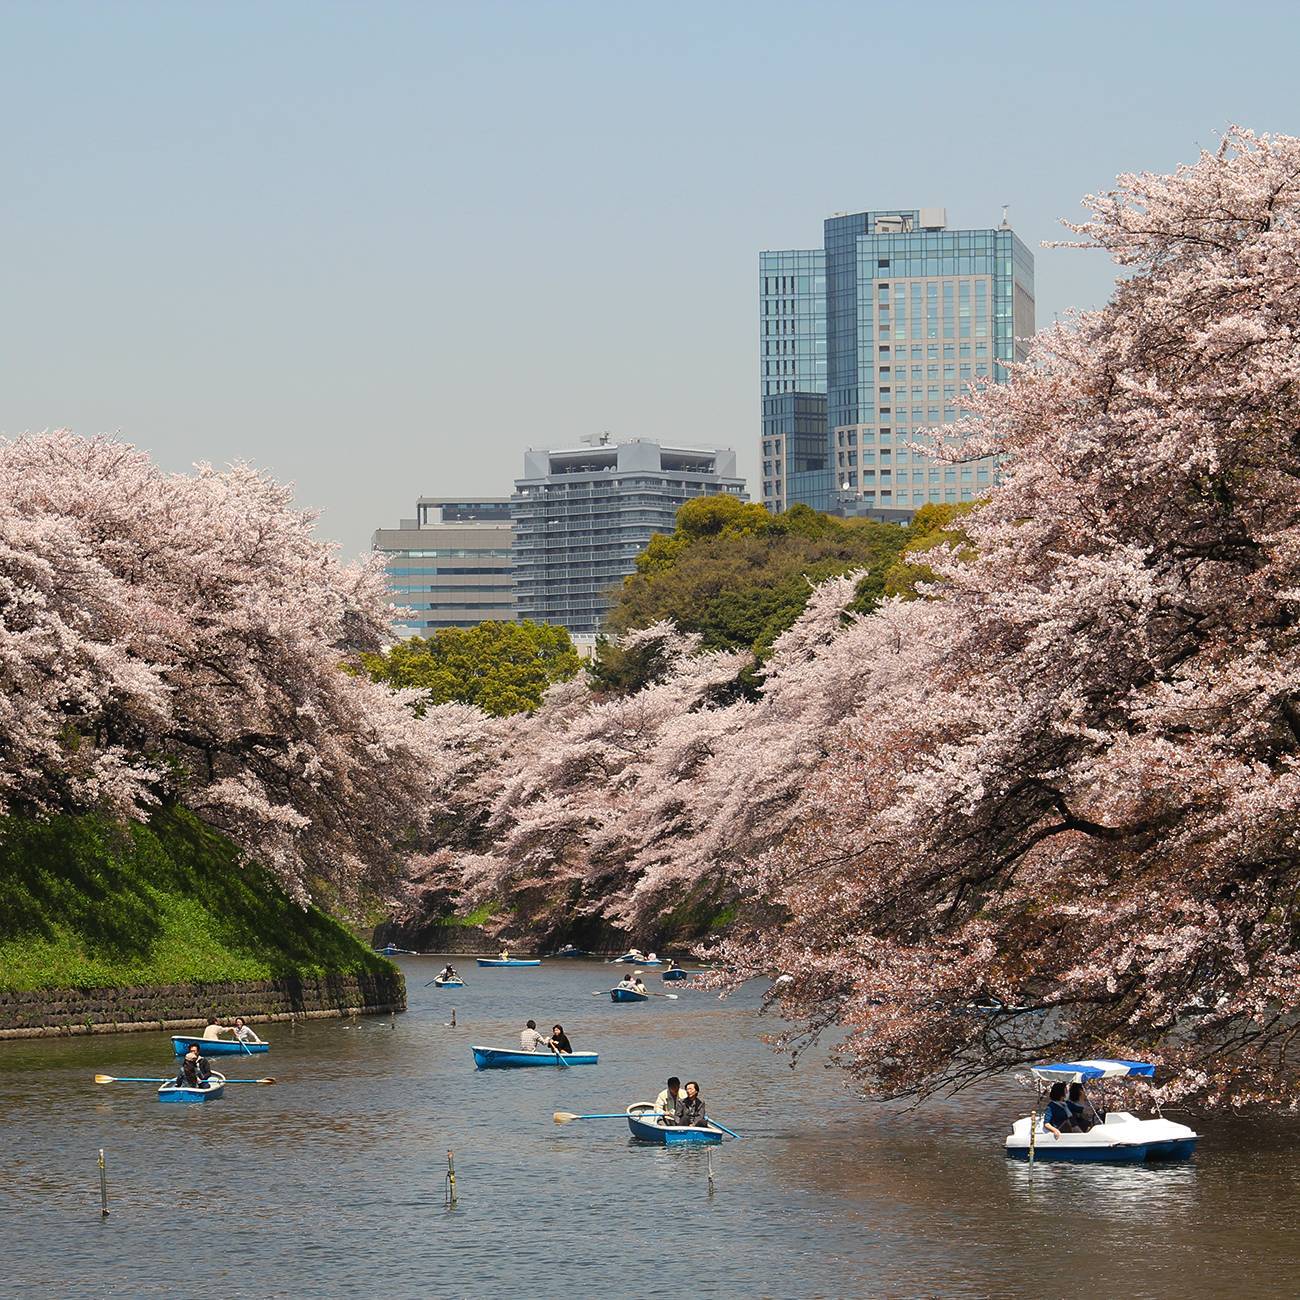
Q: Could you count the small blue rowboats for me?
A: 12